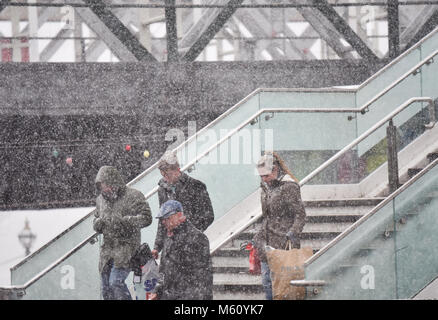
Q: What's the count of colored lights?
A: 4